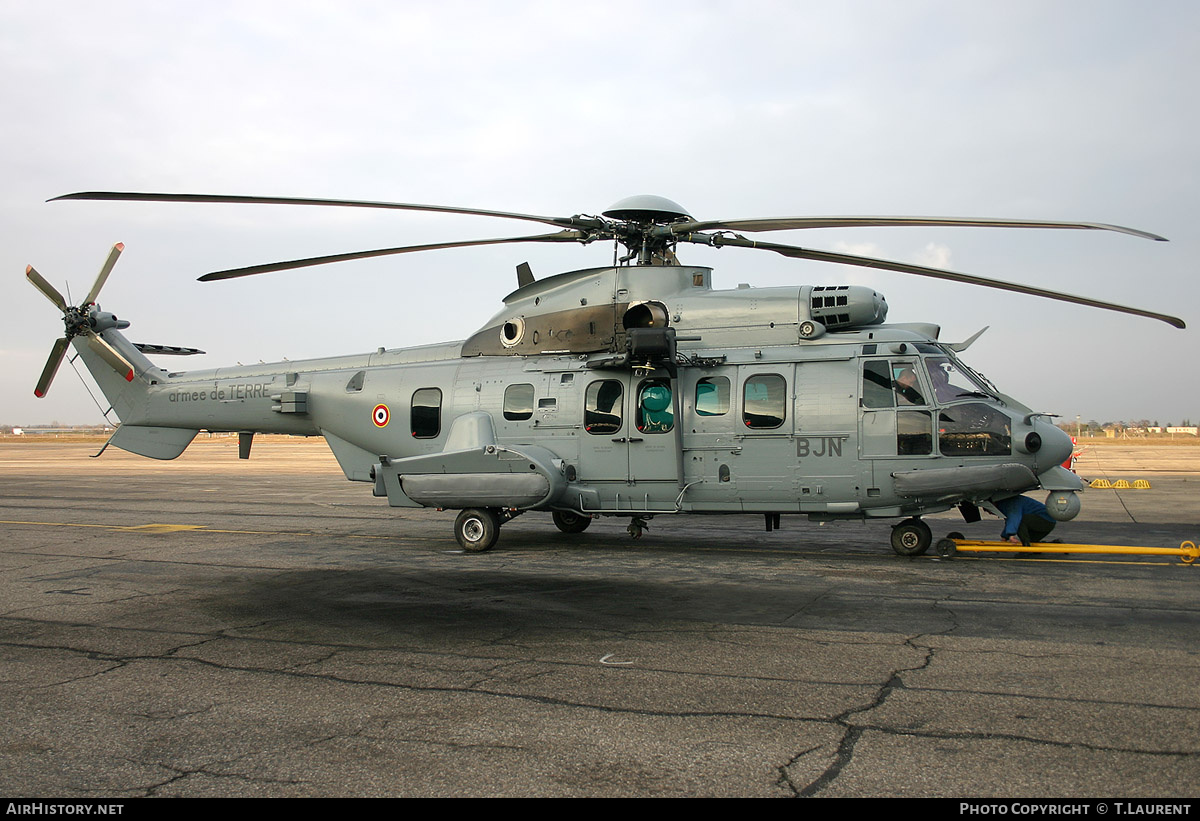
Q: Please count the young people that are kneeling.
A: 1